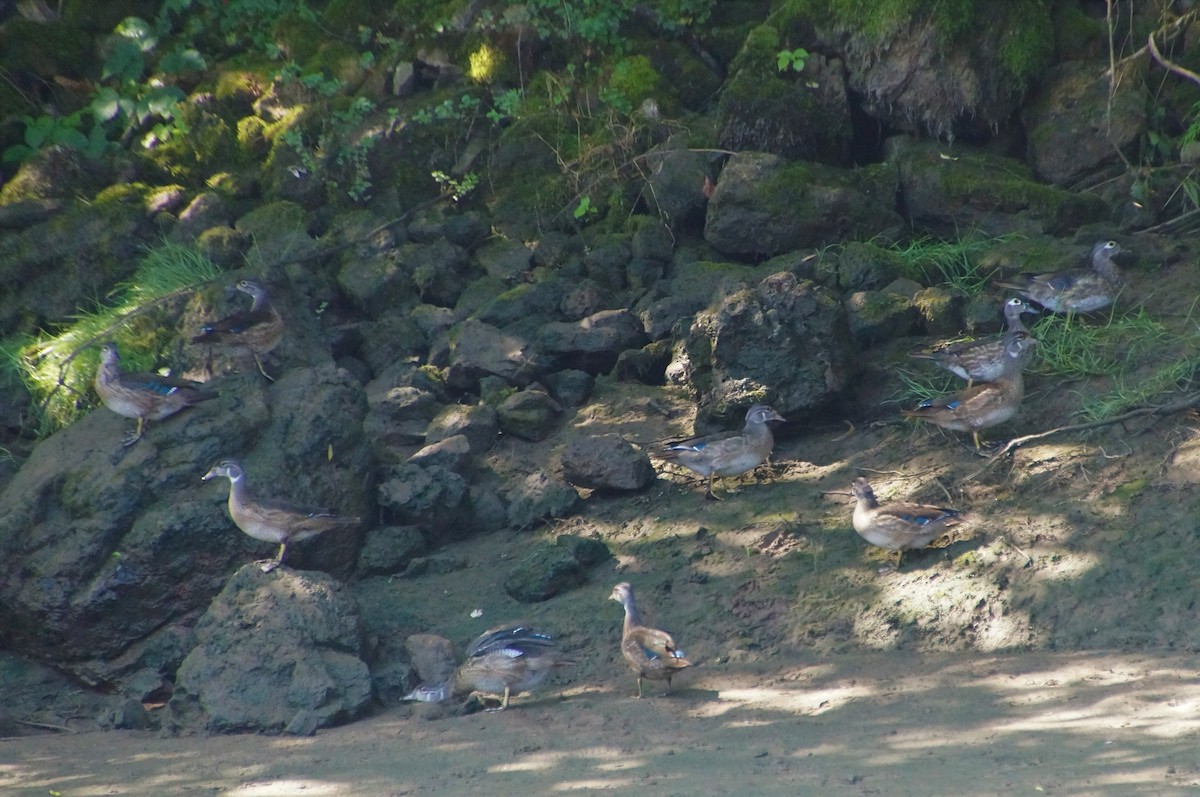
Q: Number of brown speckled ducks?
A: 10